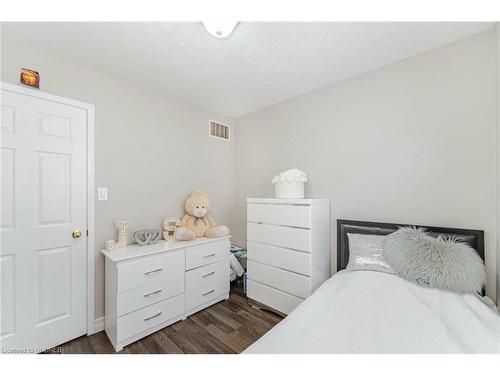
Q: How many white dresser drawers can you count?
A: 11